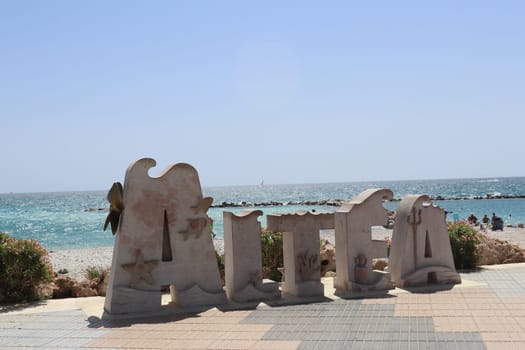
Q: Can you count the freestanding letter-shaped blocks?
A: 5